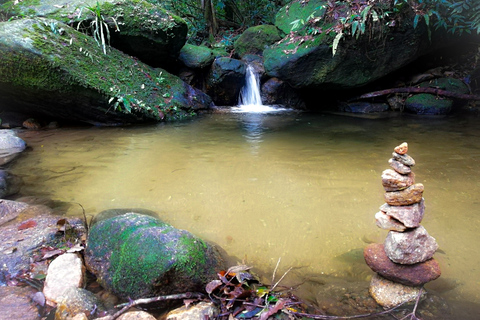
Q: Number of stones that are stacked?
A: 10